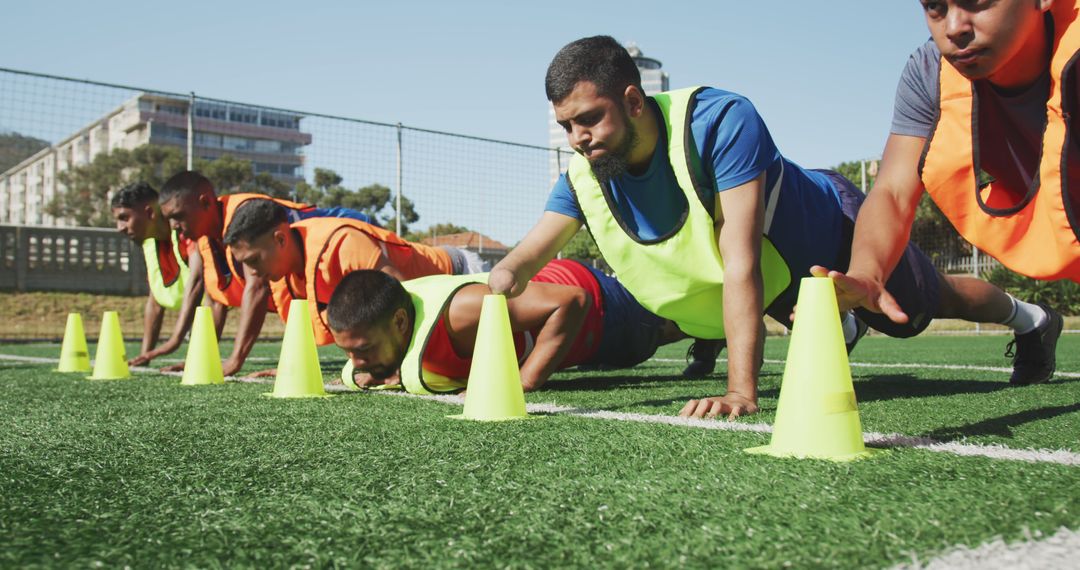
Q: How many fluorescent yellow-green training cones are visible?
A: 6